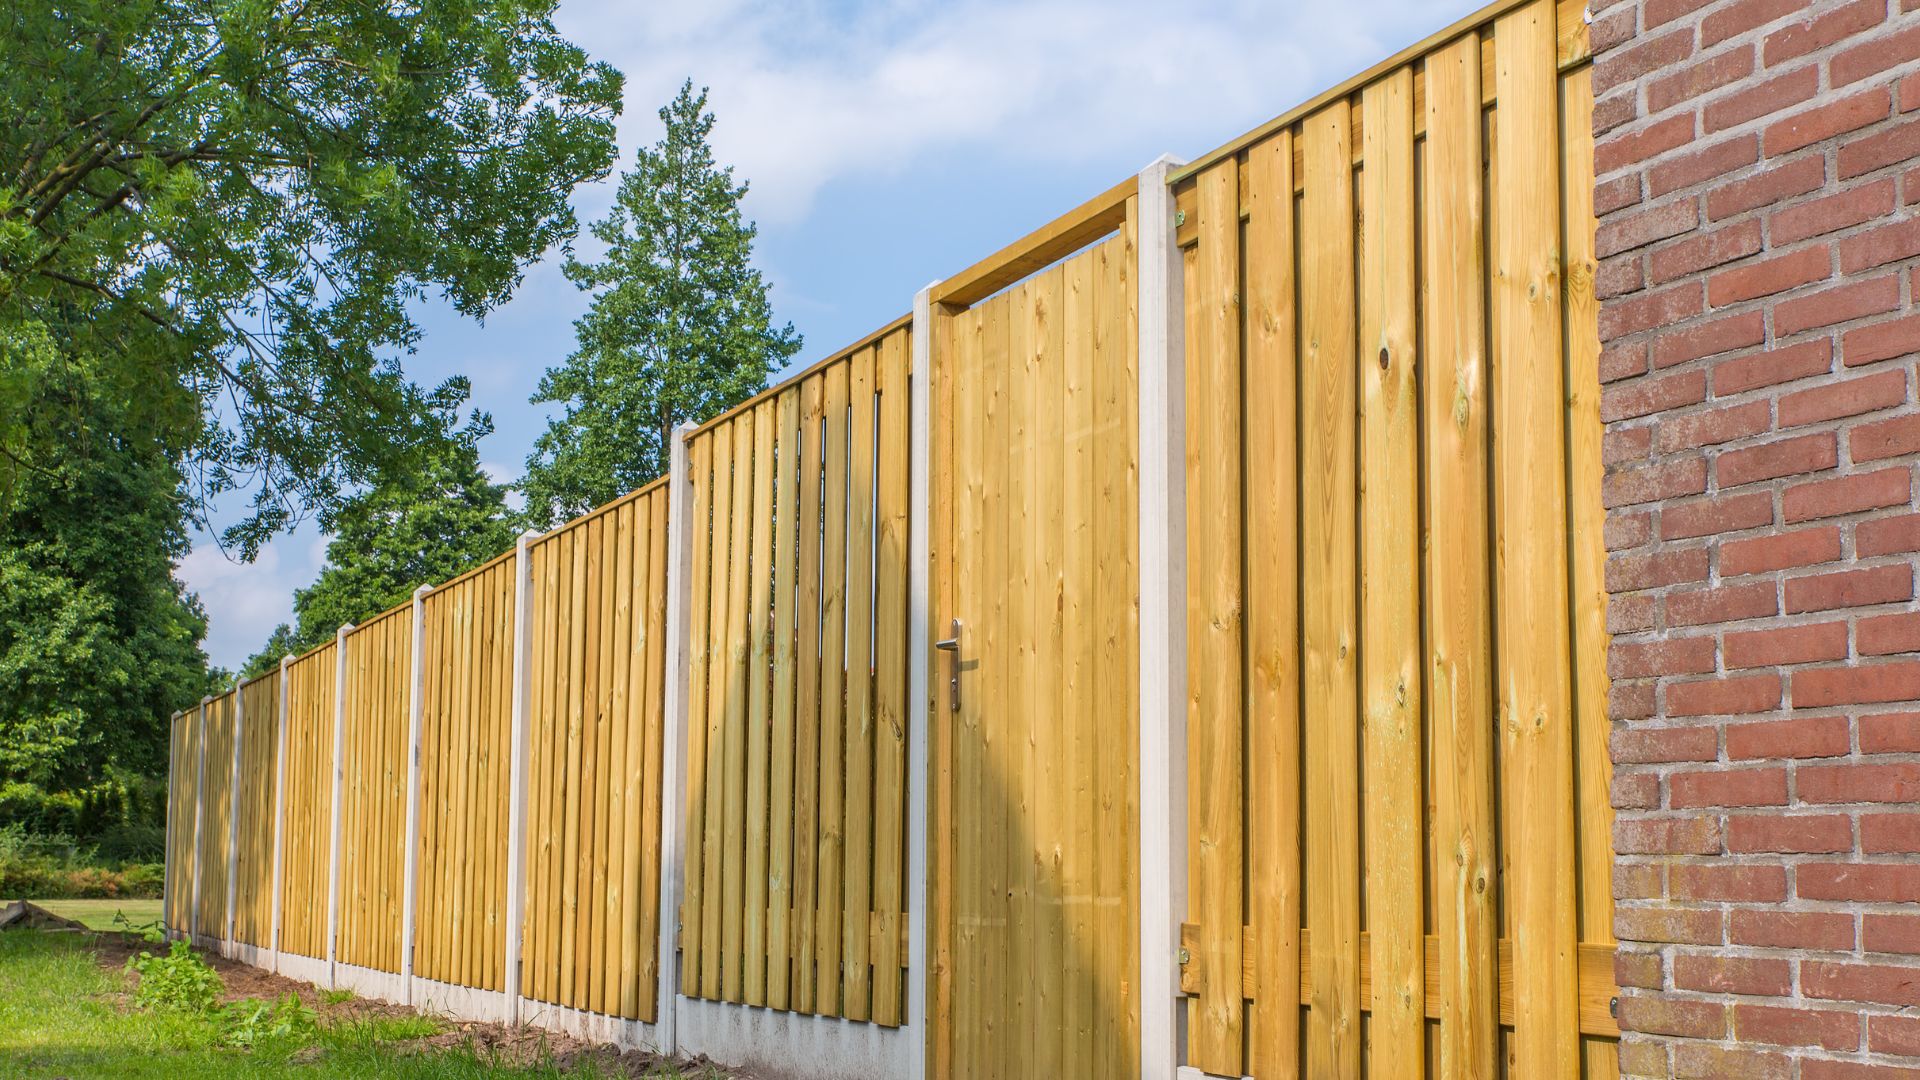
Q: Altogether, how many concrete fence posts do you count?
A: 10